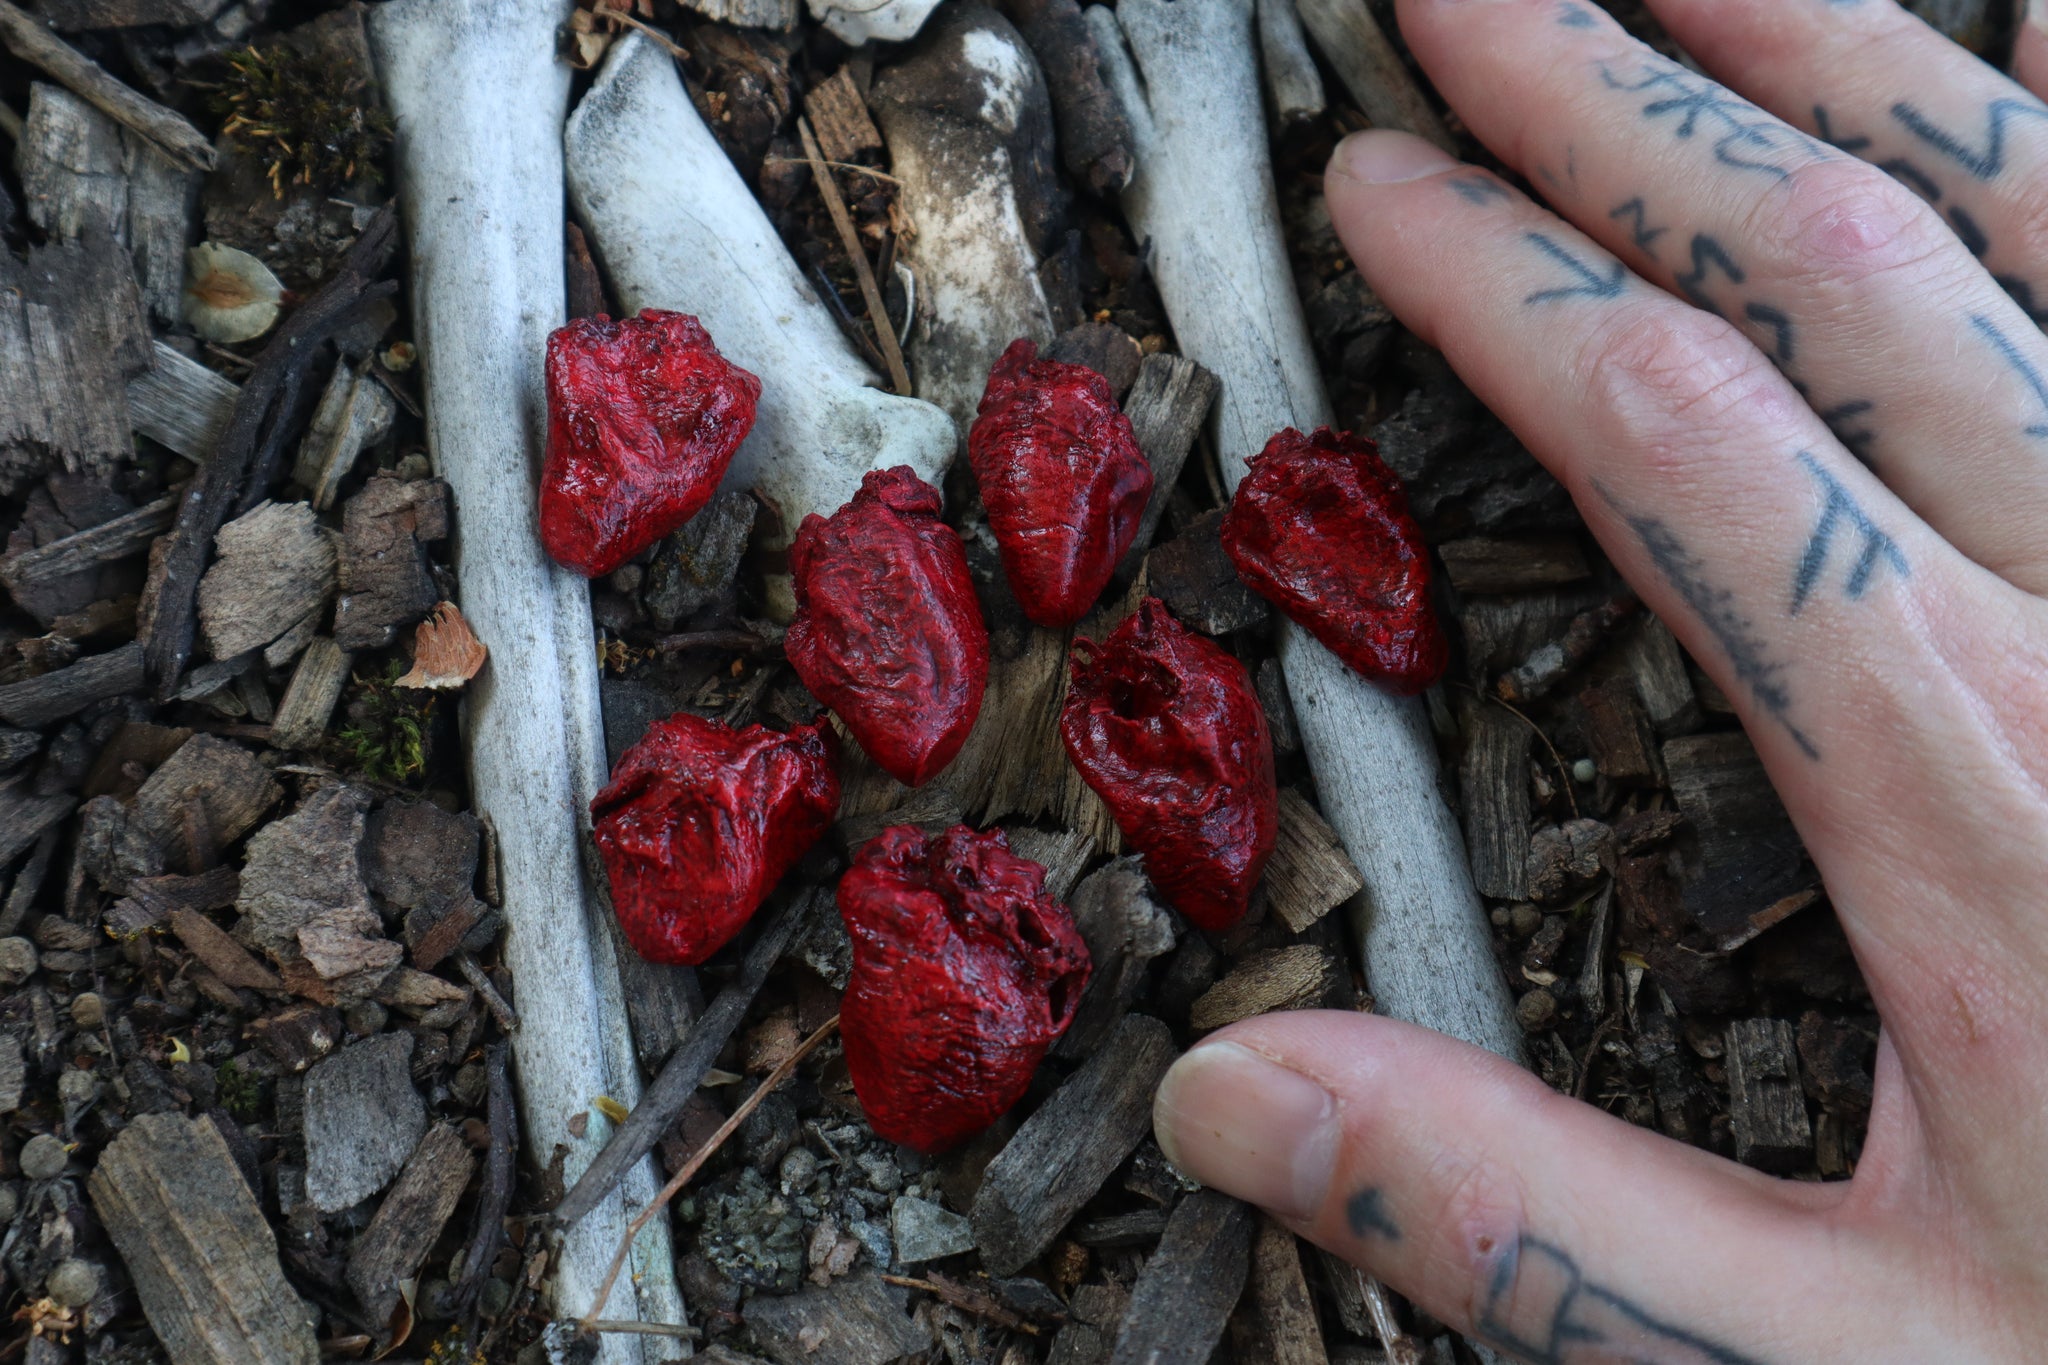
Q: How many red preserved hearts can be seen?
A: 7